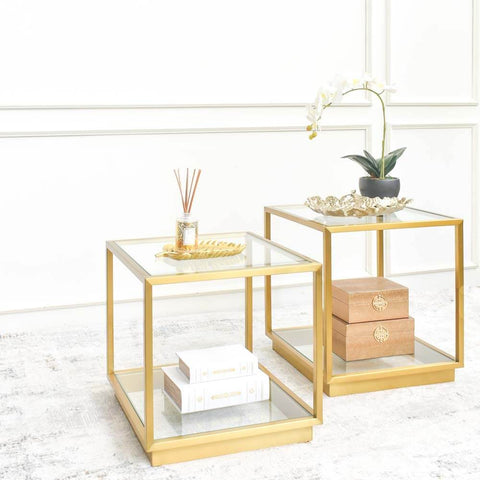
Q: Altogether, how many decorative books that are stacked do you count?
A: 2